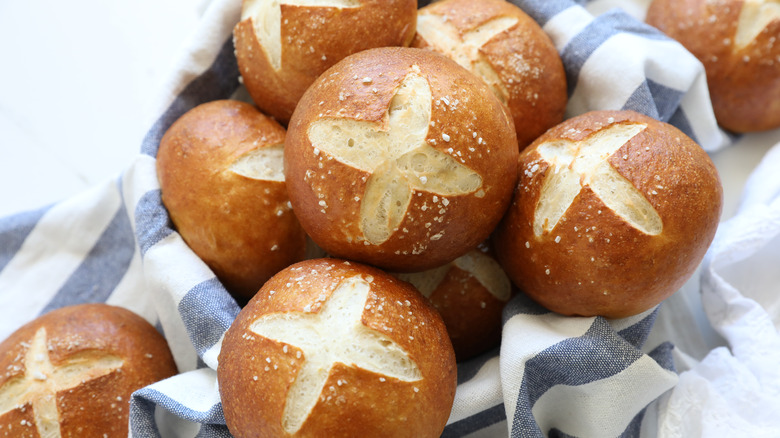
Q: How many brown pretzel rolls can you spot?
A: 9